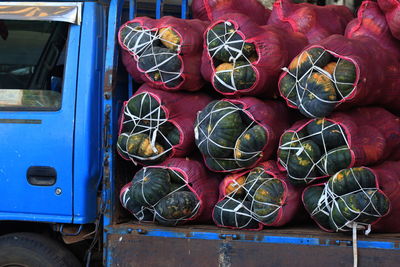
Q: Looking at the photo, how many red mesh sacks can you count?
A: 13